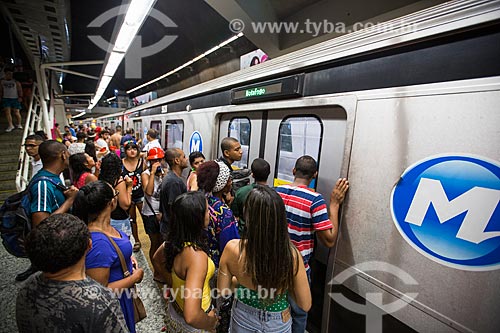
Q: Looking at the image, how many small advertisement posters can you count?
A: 2